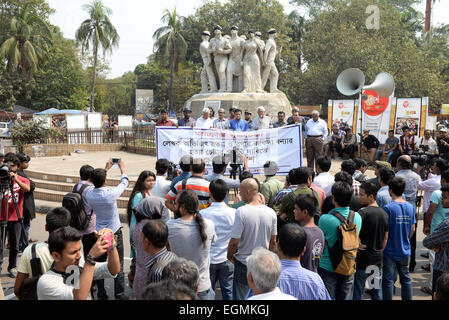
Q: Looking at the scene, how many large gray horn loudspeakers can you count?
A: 2